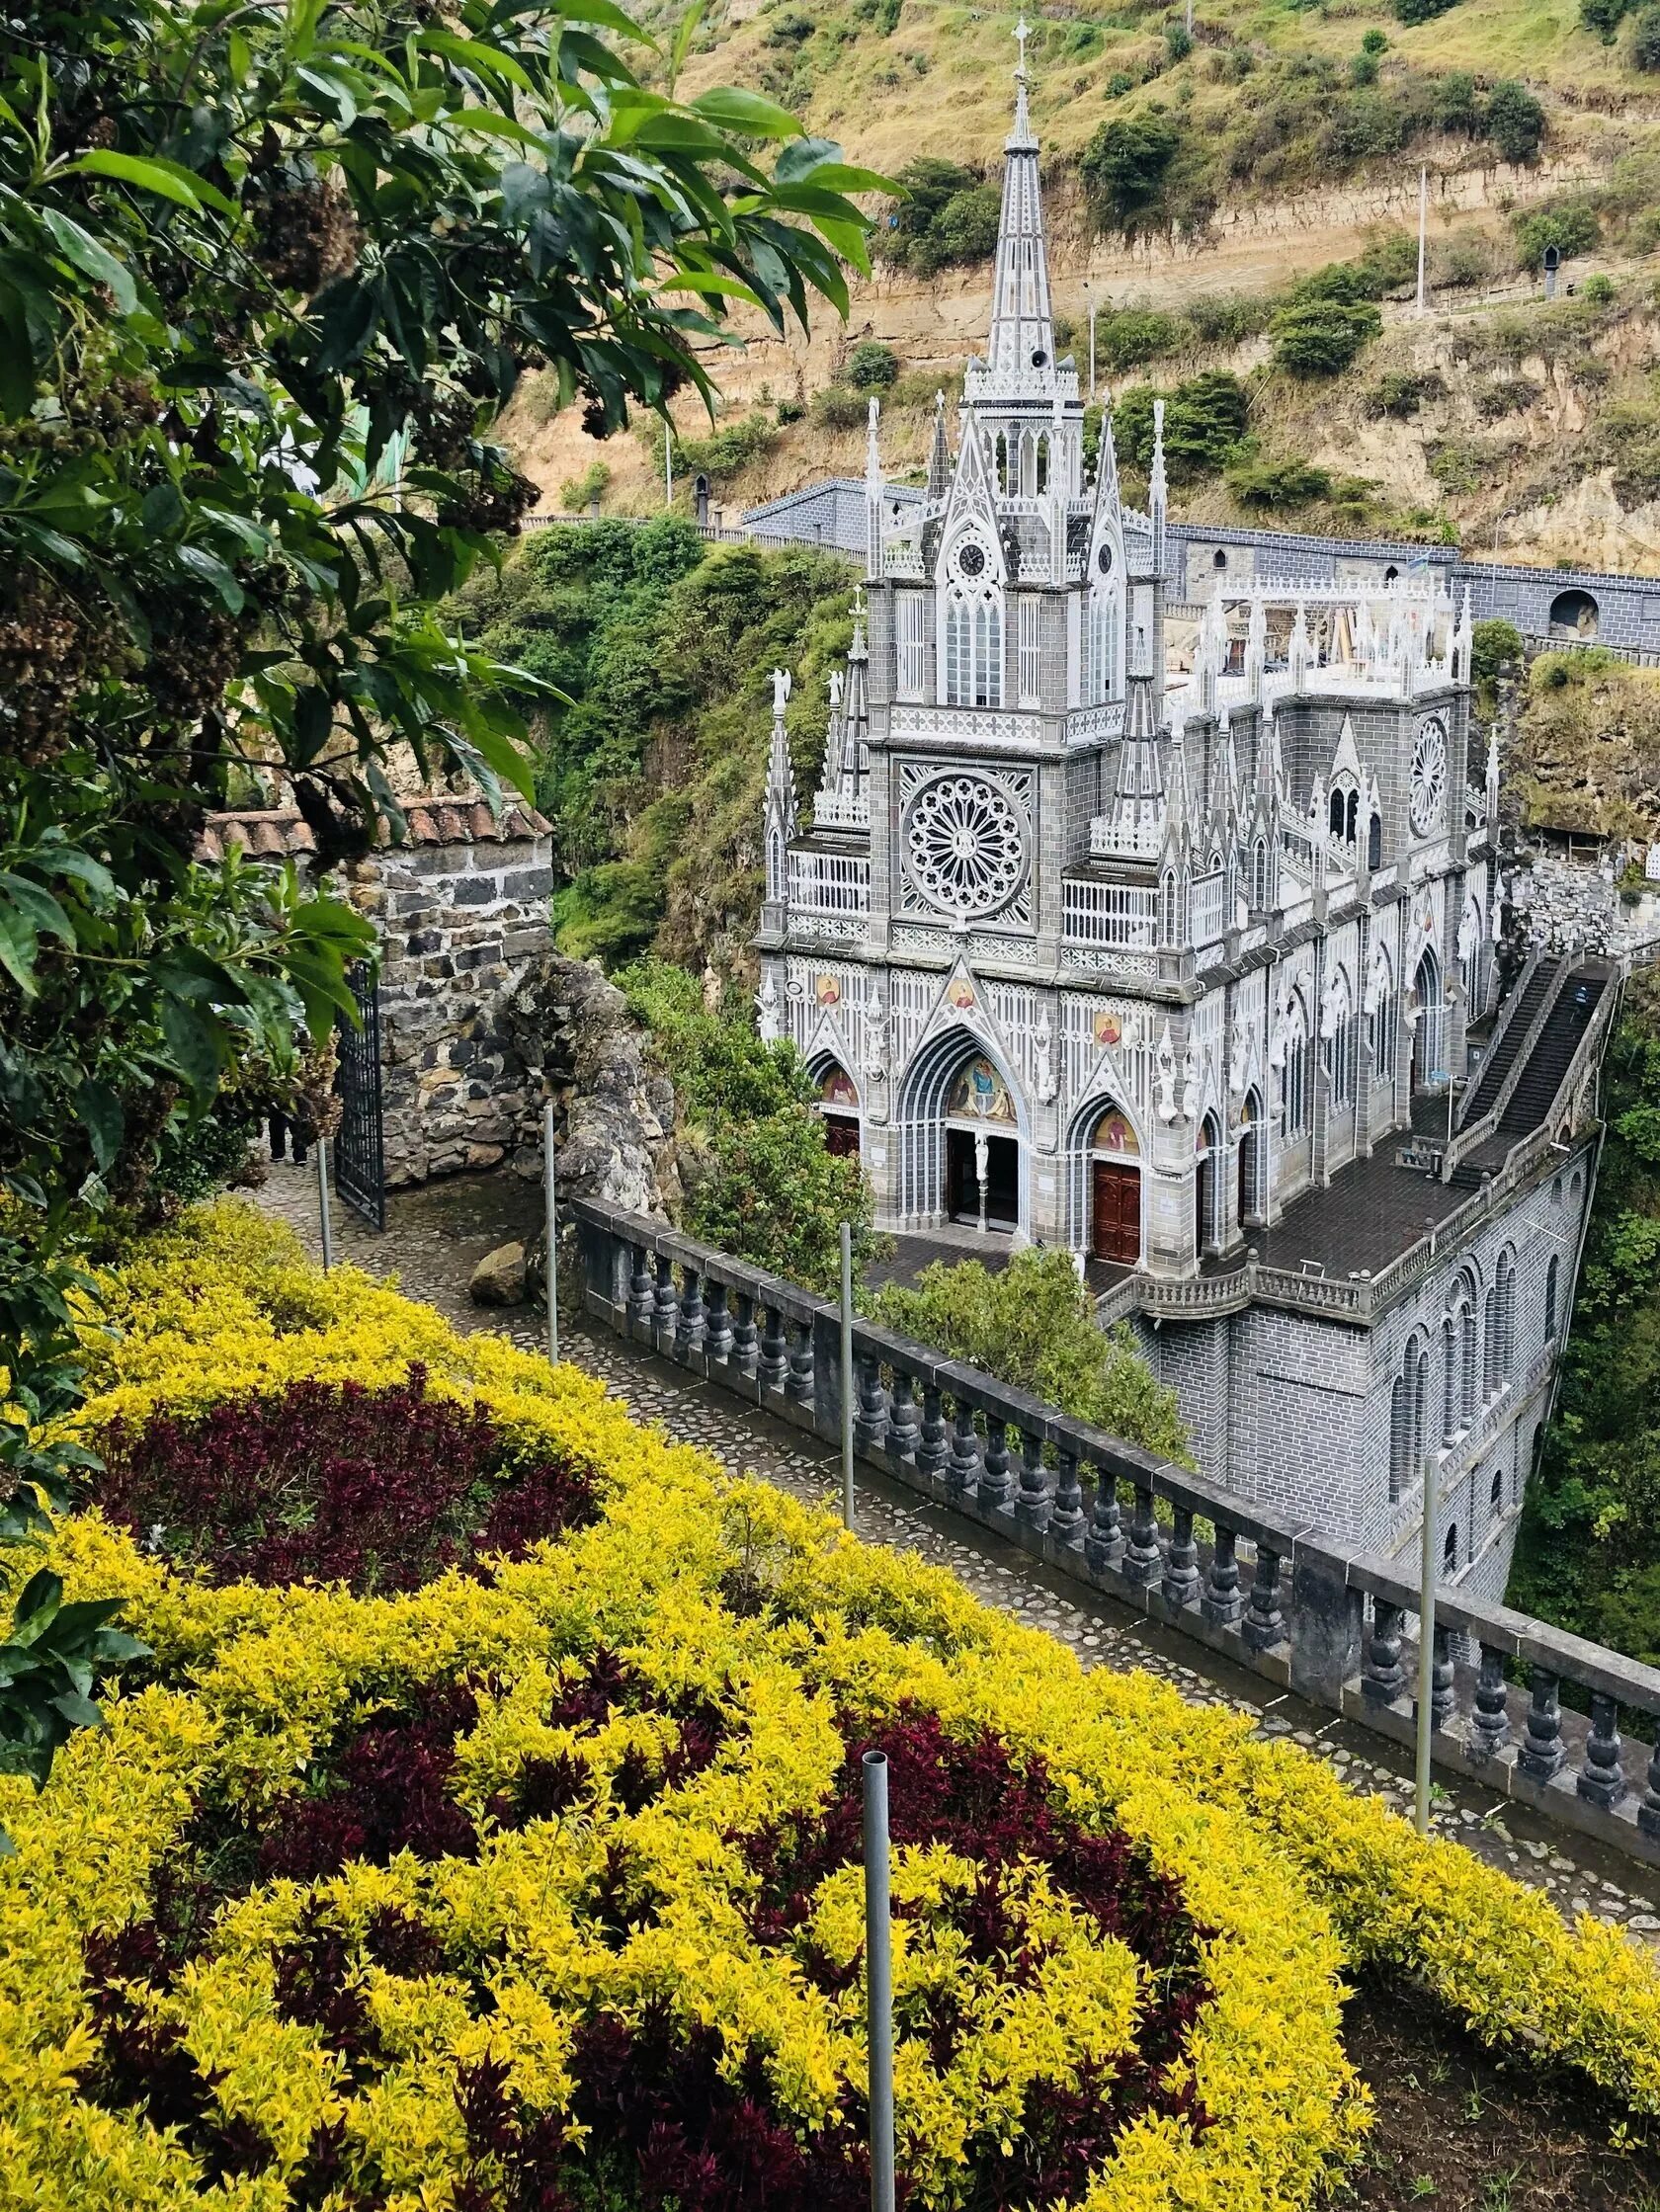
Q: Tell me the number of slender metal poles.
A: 5